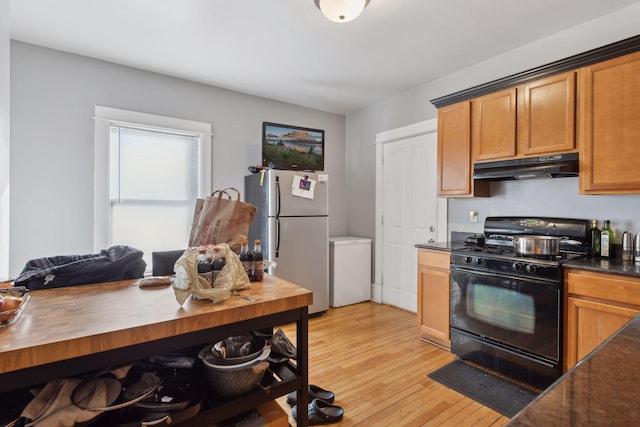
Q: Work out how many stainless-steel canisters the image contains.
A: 2